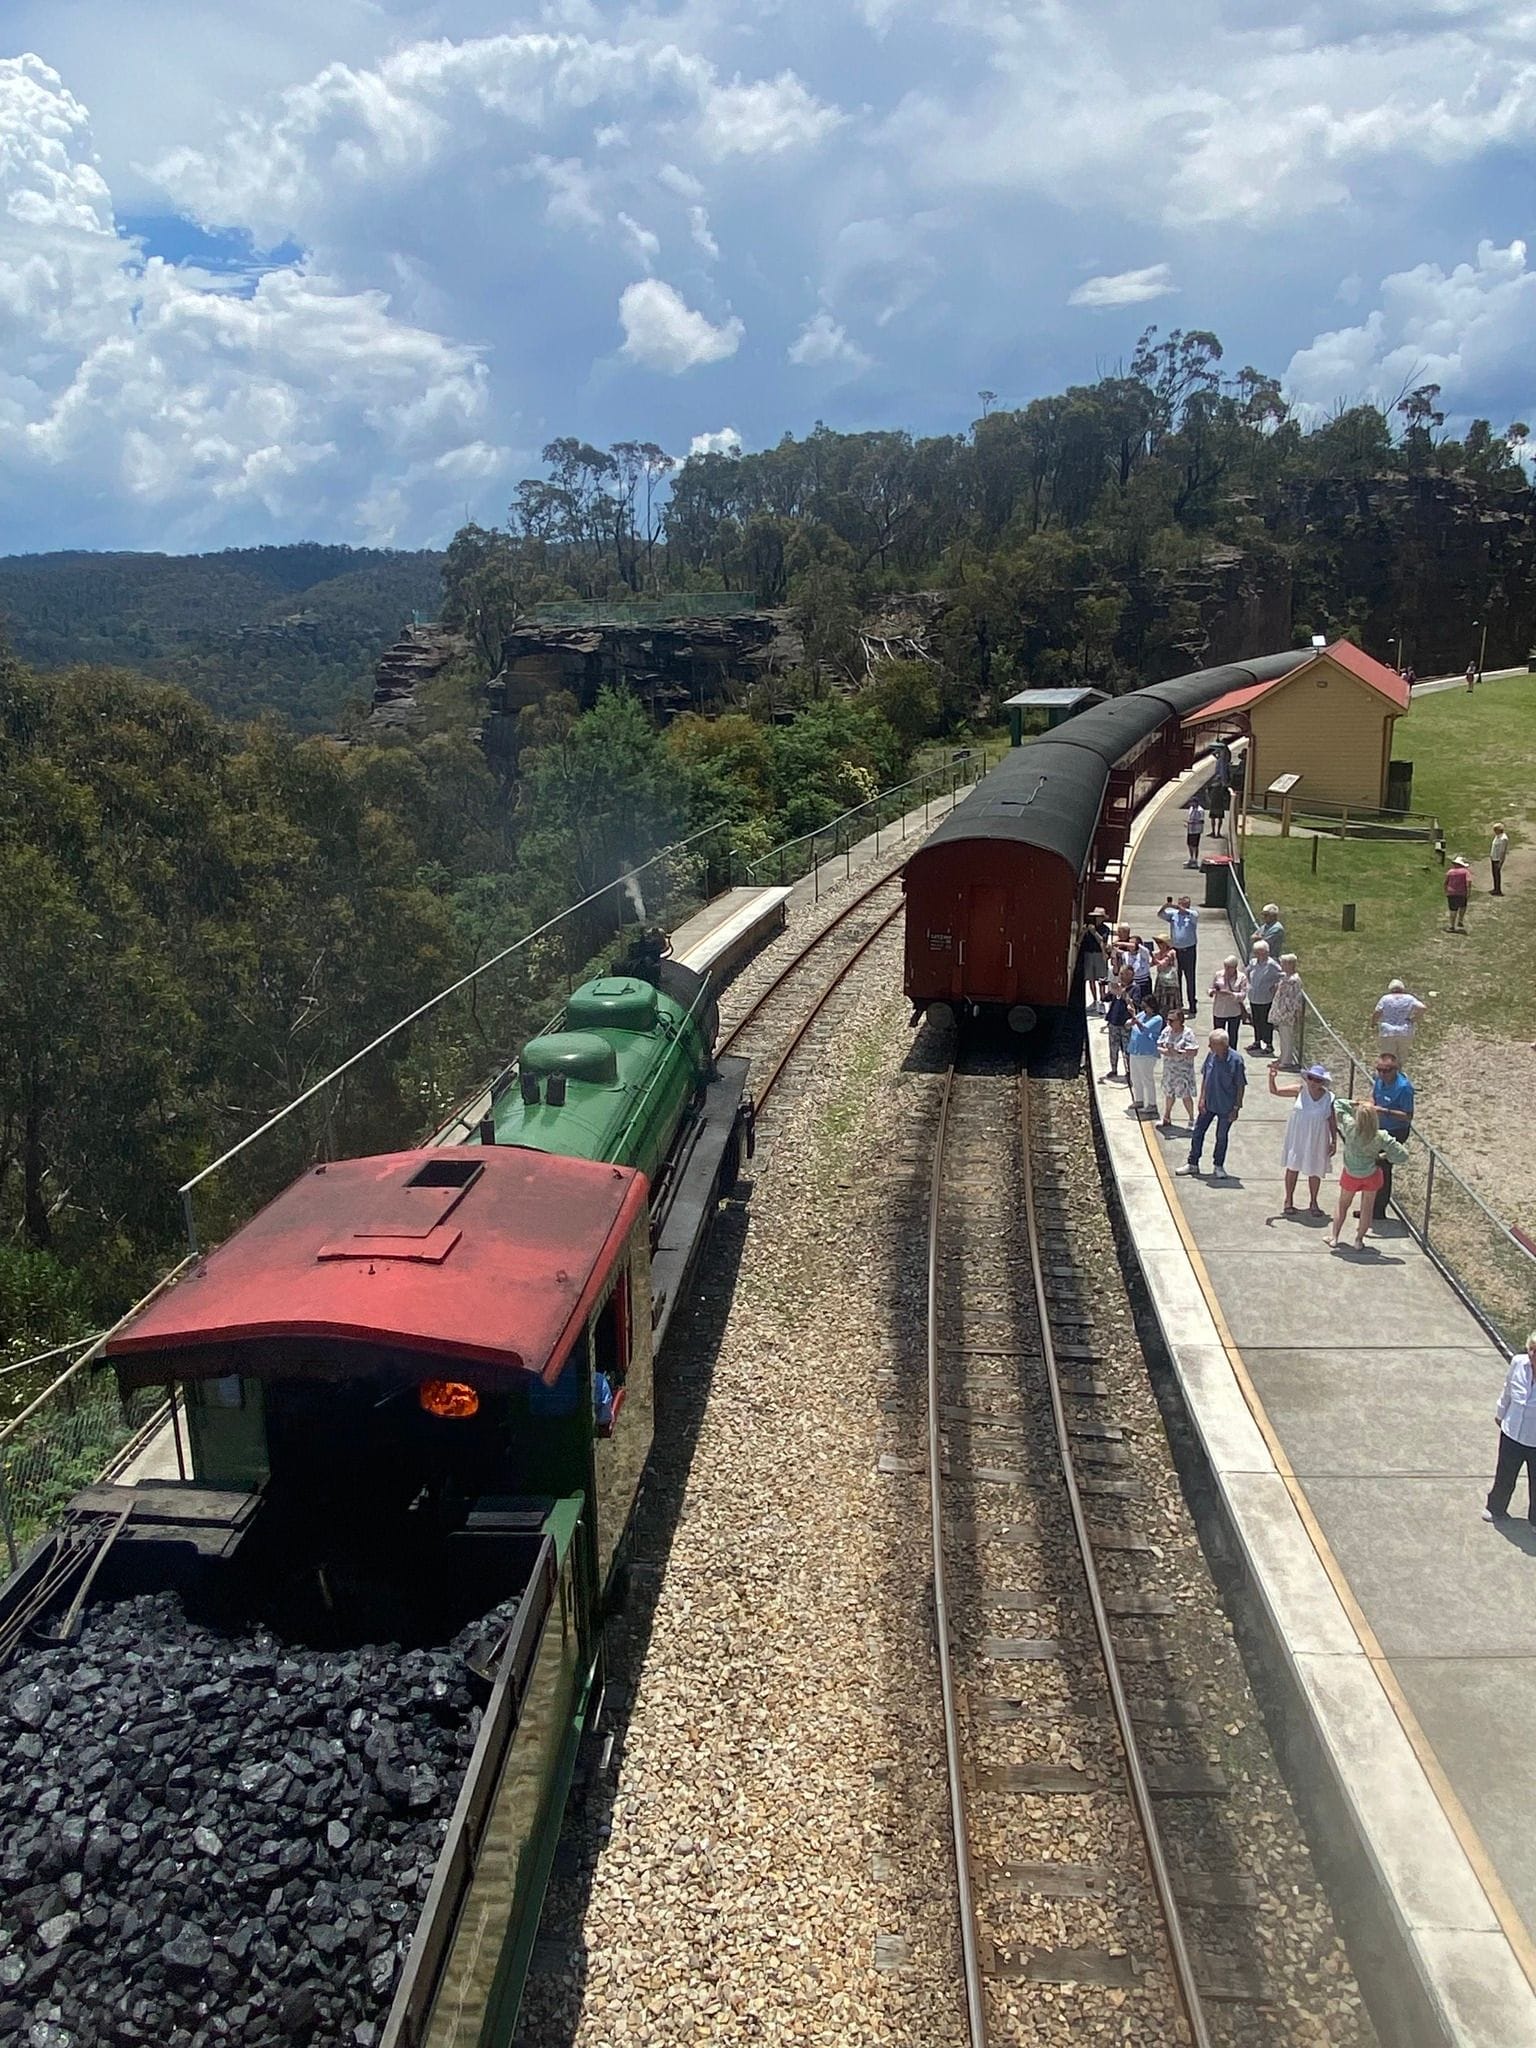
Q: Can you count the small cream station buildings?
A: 1